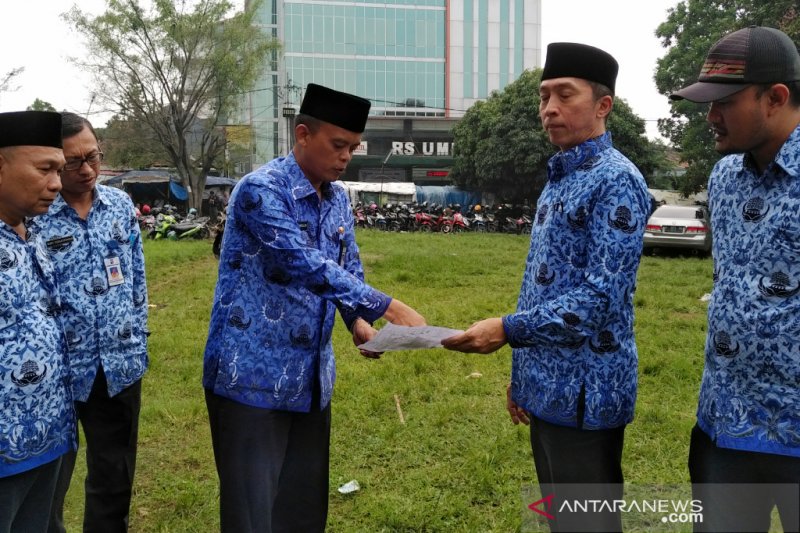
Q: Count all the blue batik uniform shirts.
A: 5